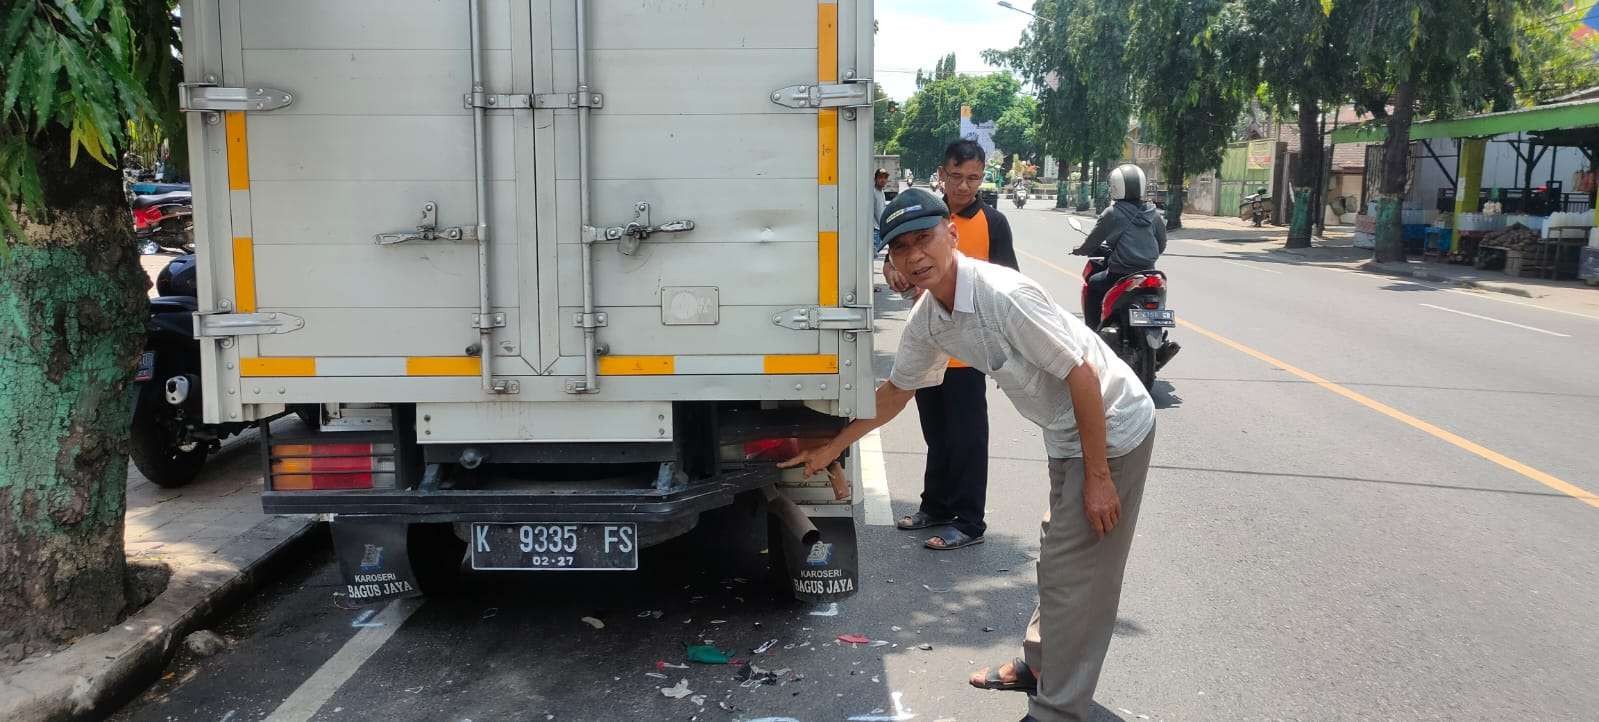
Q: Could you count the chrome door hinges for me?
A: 4